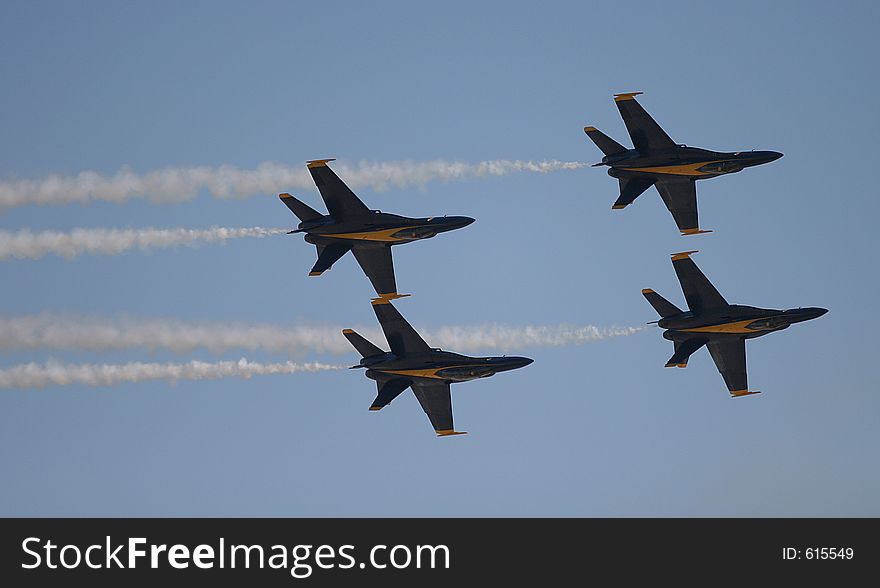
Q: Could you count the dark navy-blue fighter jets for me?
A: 4